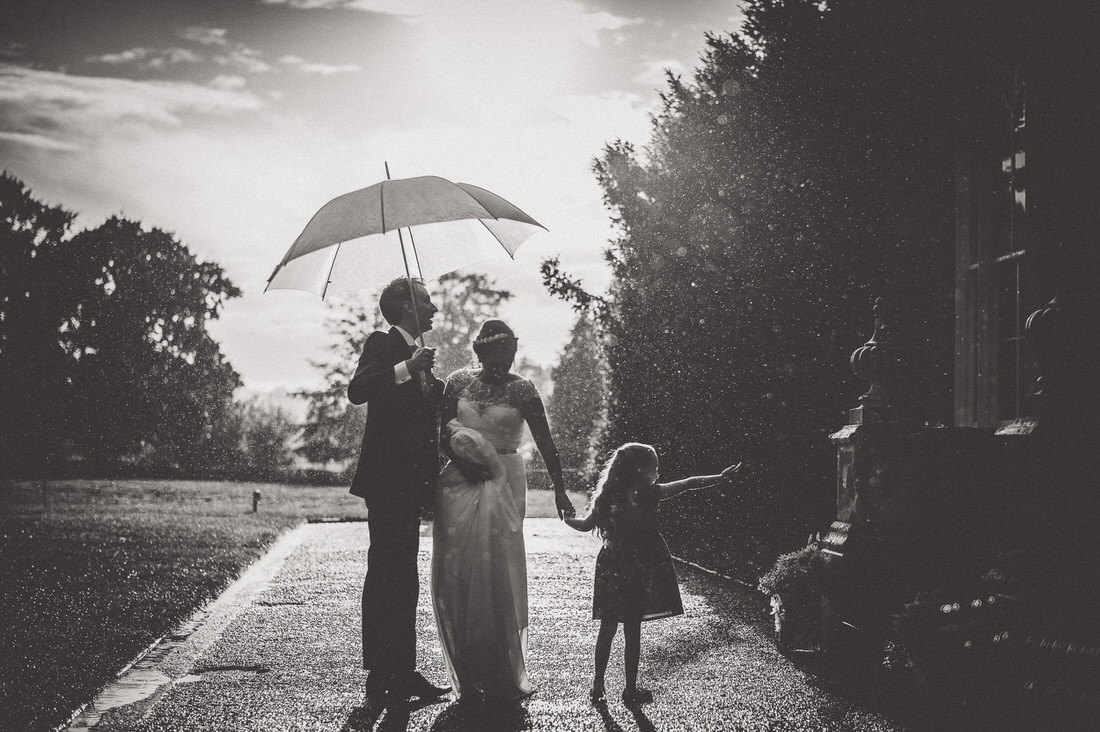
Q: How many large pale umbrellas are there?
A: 1